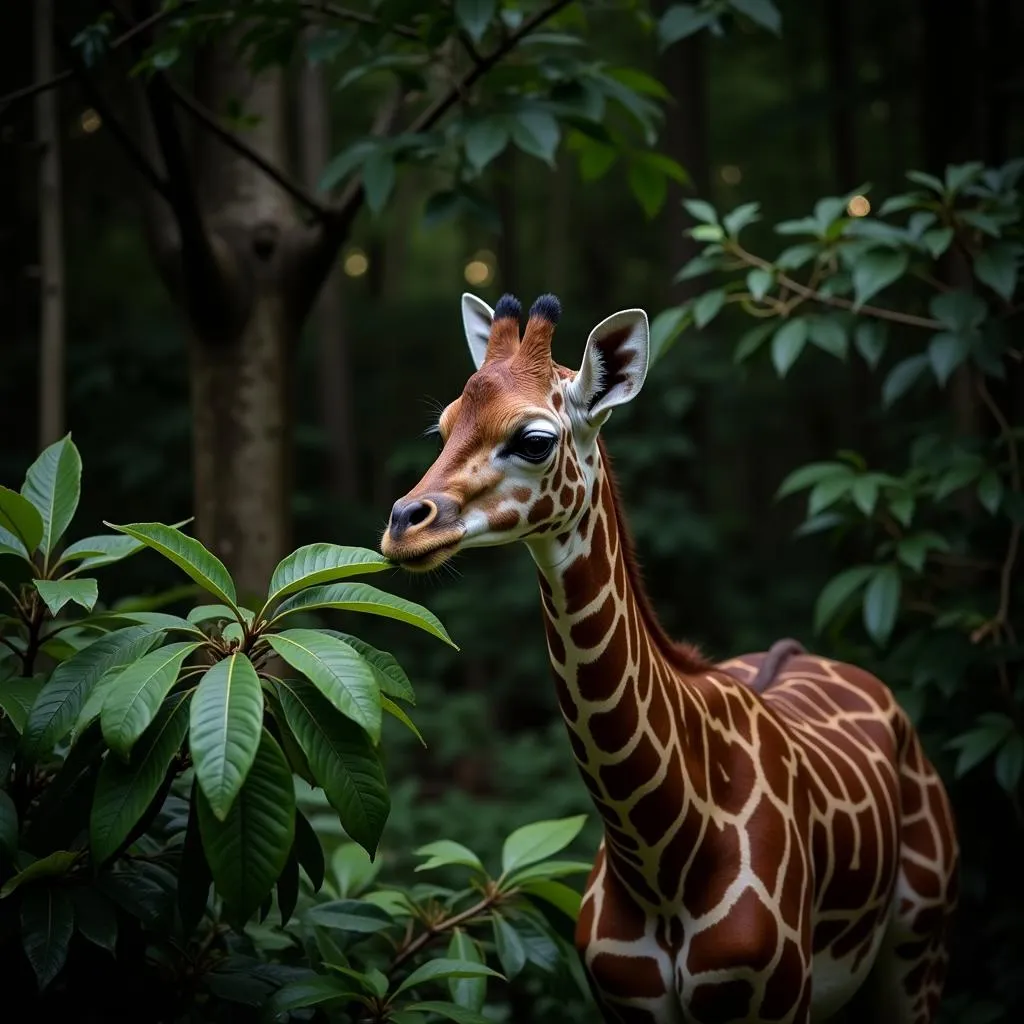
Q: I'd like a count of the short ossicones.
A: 2